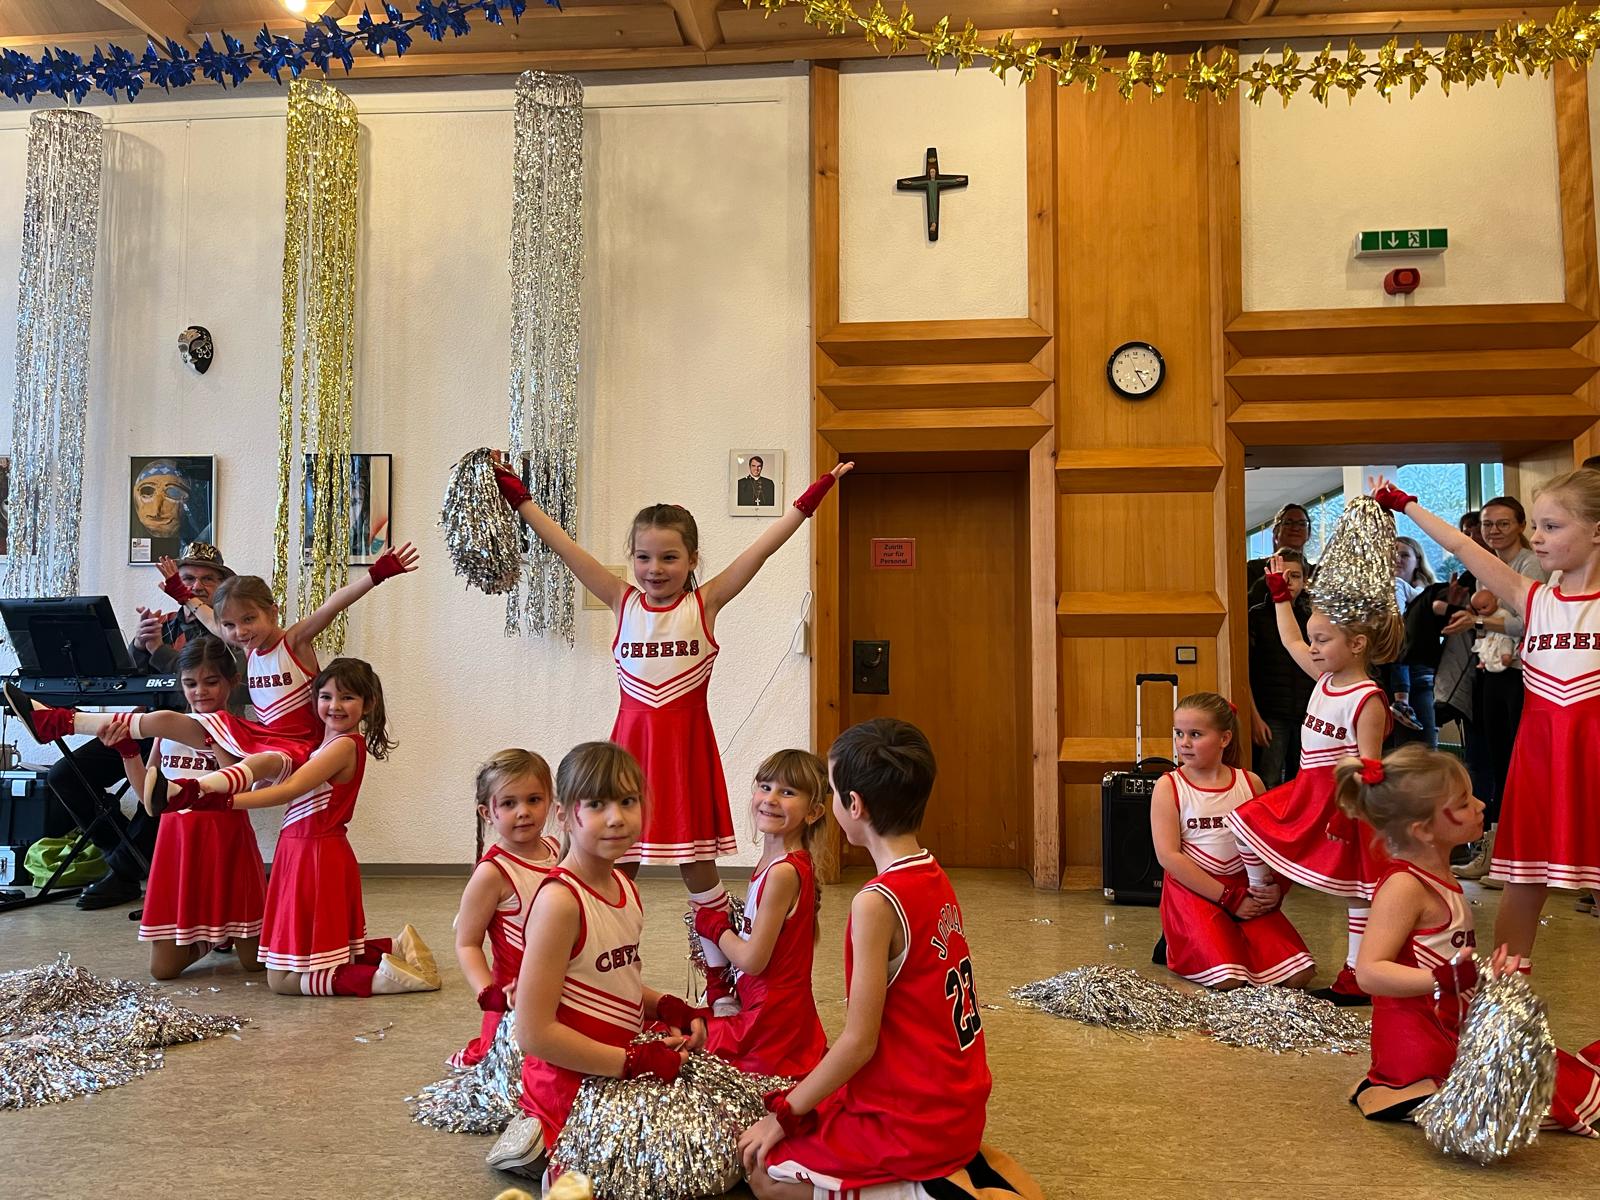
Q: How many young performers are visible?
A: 12